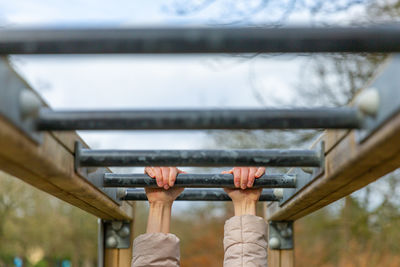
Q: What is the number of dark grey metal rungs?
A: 5